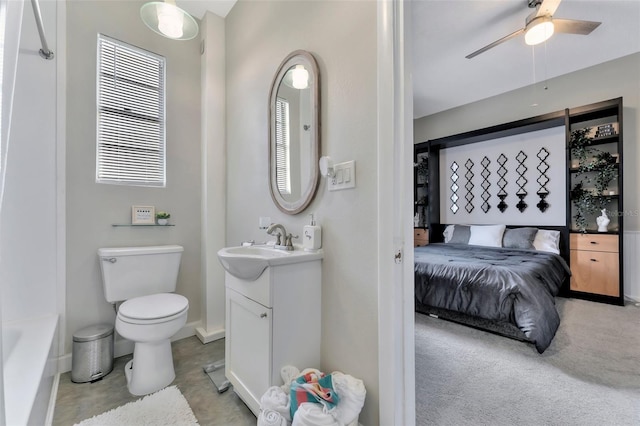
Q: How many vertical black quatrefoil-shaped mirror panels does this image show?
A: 6